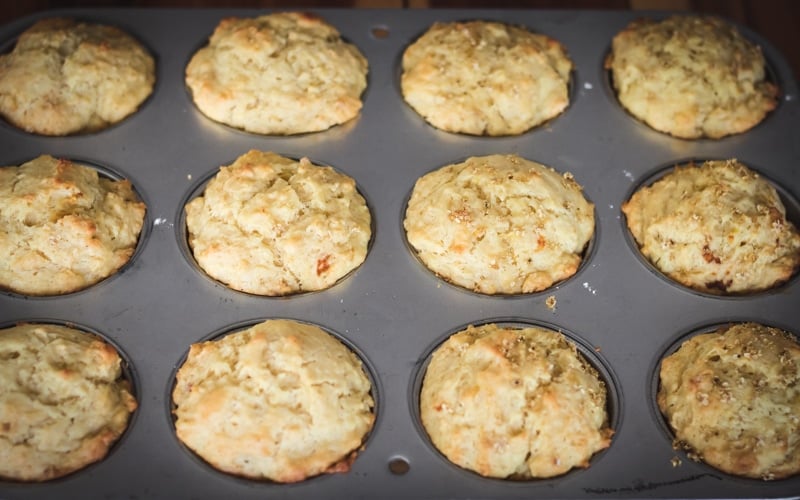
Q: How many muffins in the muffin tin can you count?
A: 12